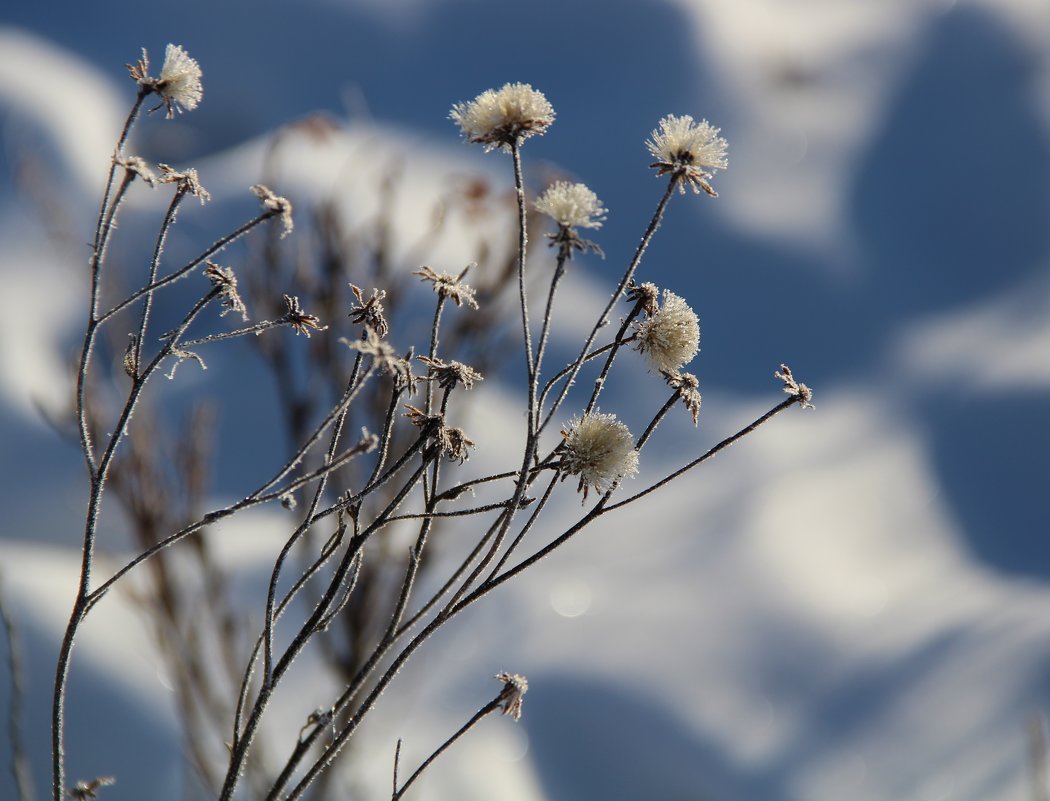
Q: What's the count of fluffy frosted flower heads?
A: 6